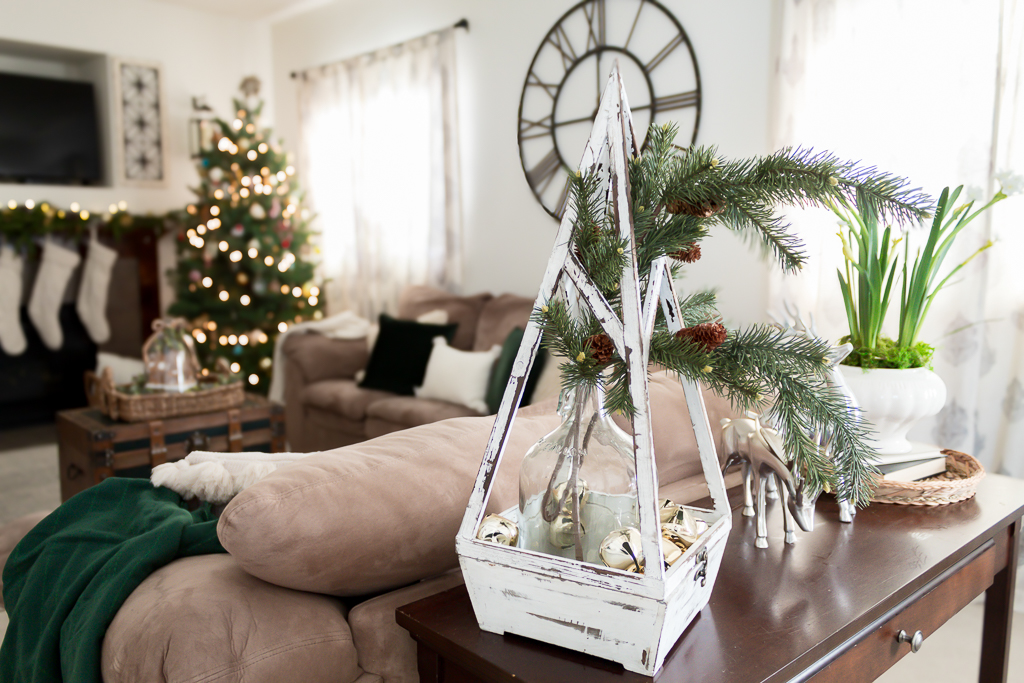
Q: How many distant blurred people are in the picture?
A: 0